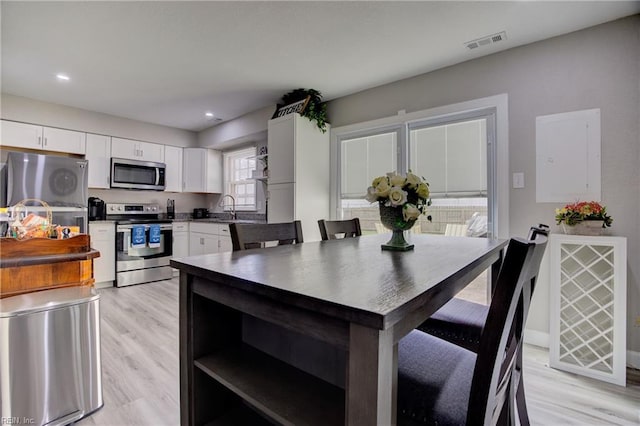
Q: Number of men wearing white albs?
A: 0